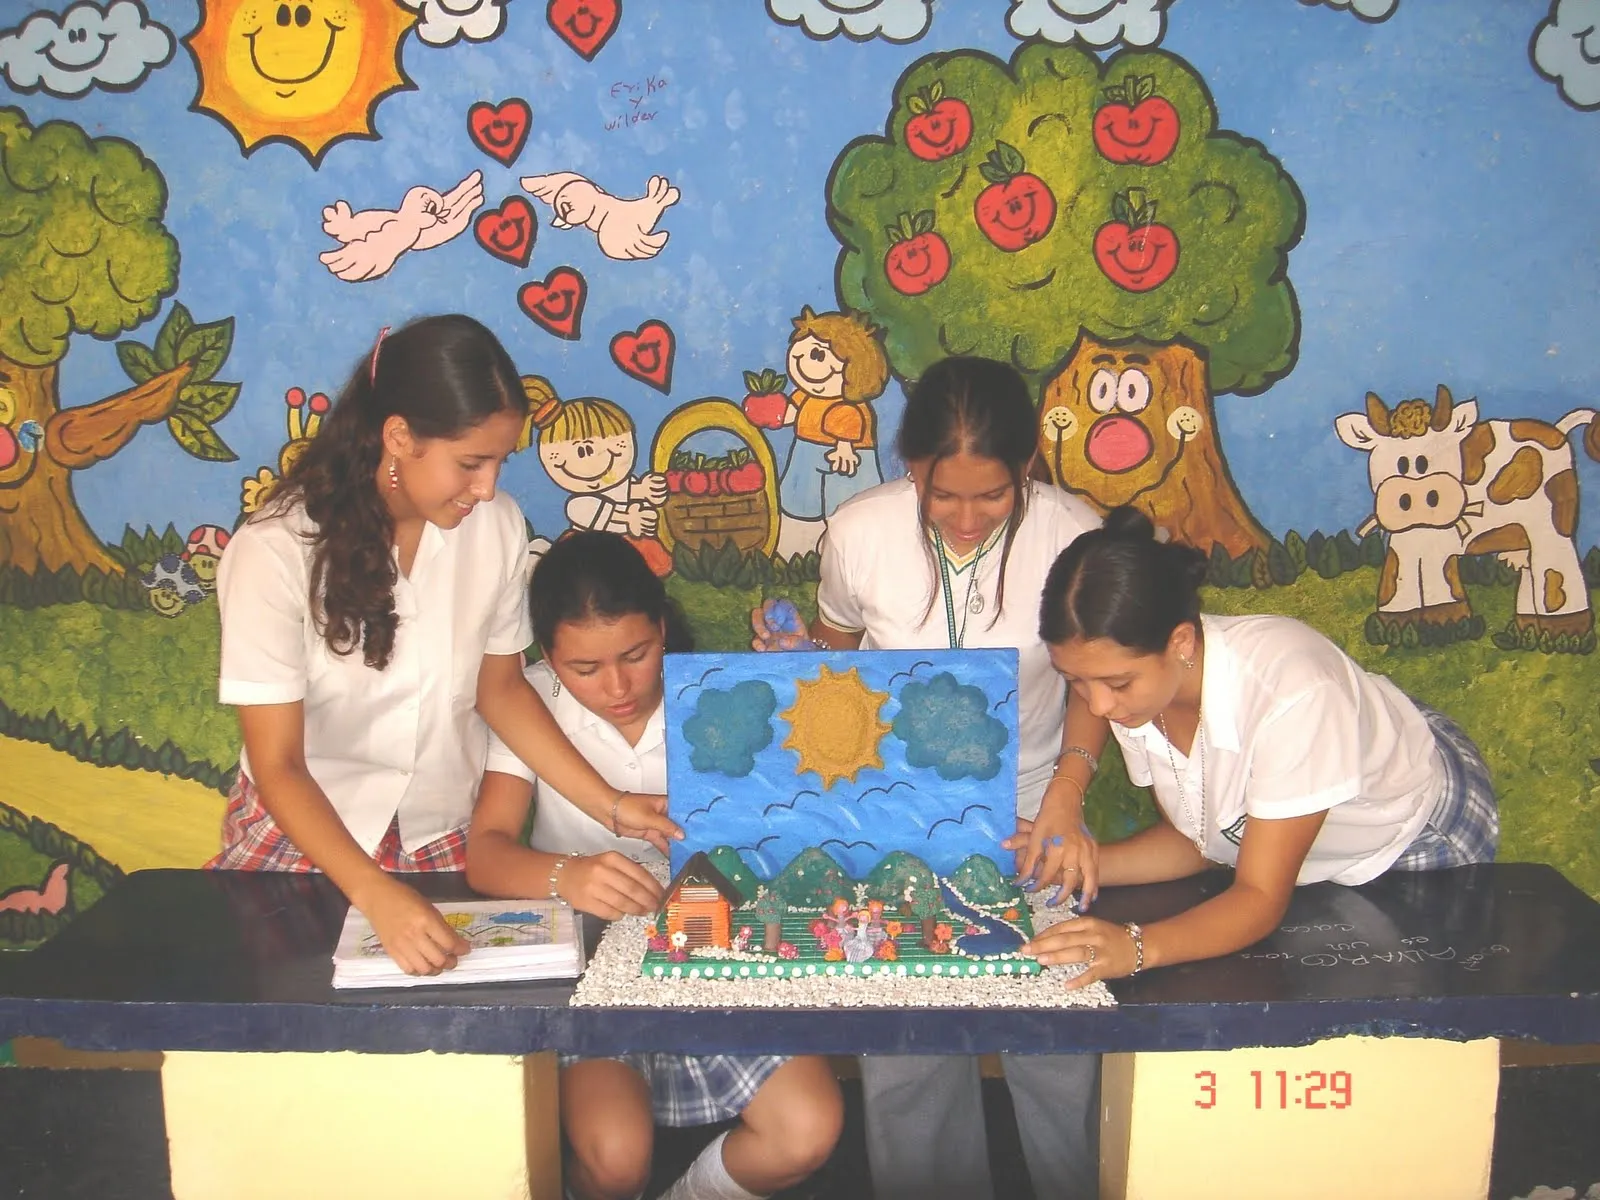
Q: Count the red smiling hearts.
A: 5